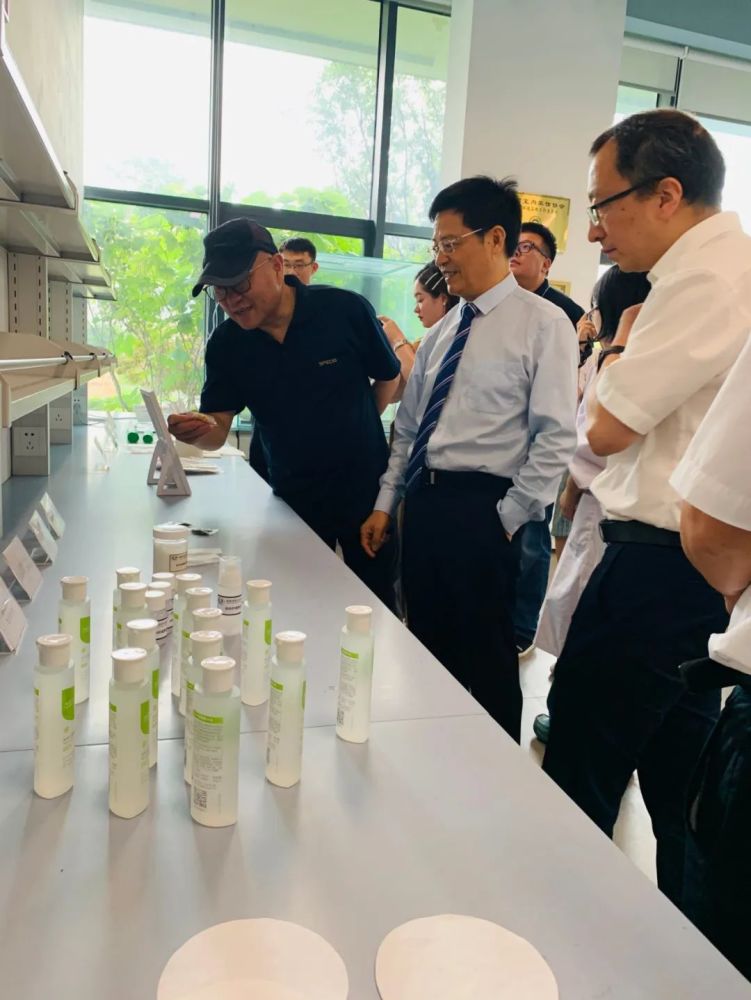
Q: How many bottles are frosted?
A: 14